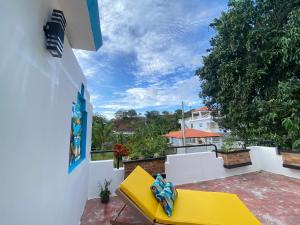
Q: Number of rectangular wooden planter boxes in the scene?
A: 3